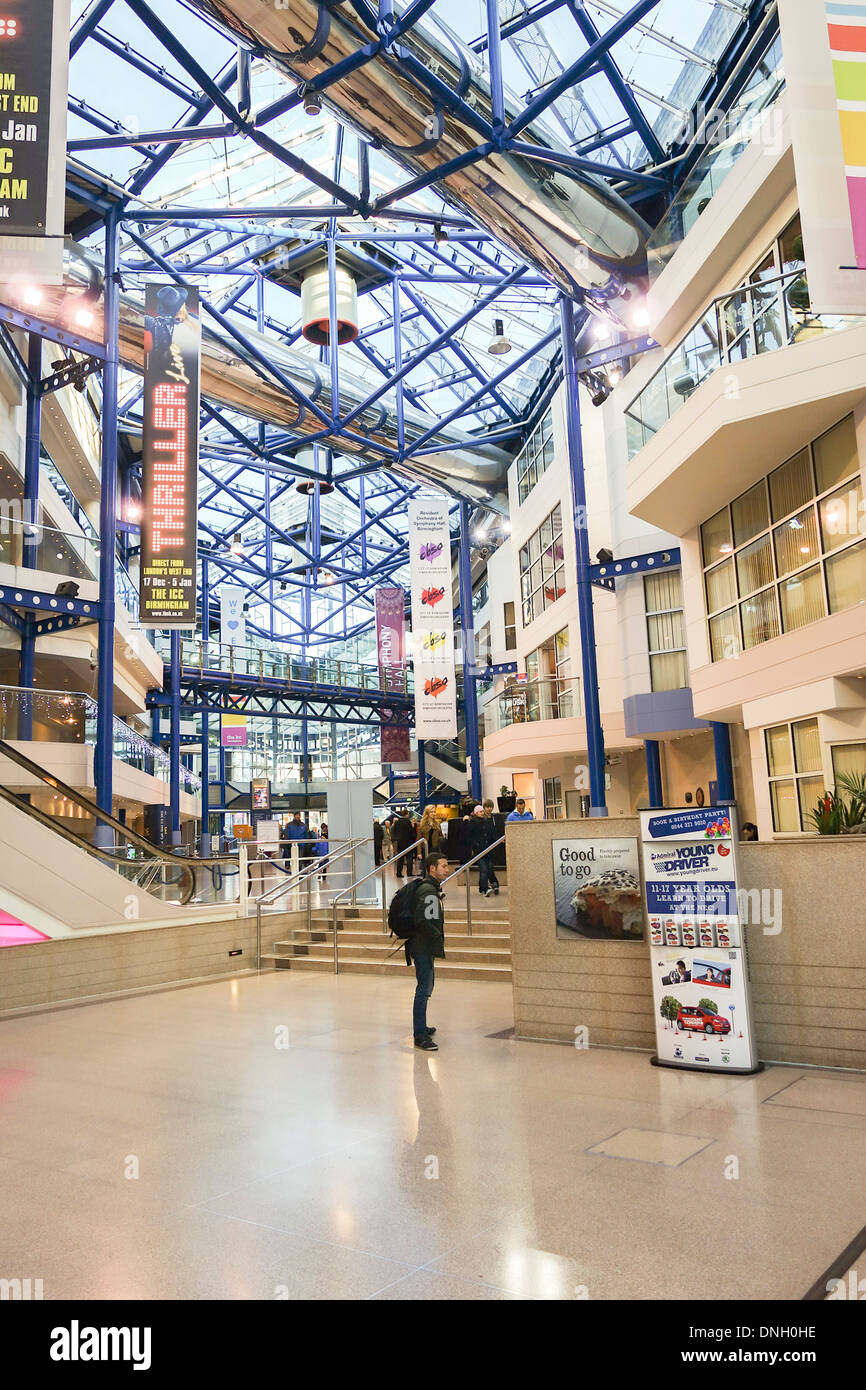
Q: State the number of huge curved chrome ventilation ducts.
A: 2